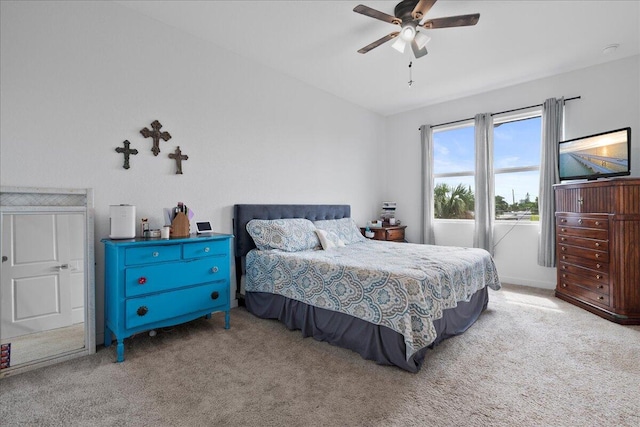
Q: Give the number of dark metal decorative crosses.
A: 3